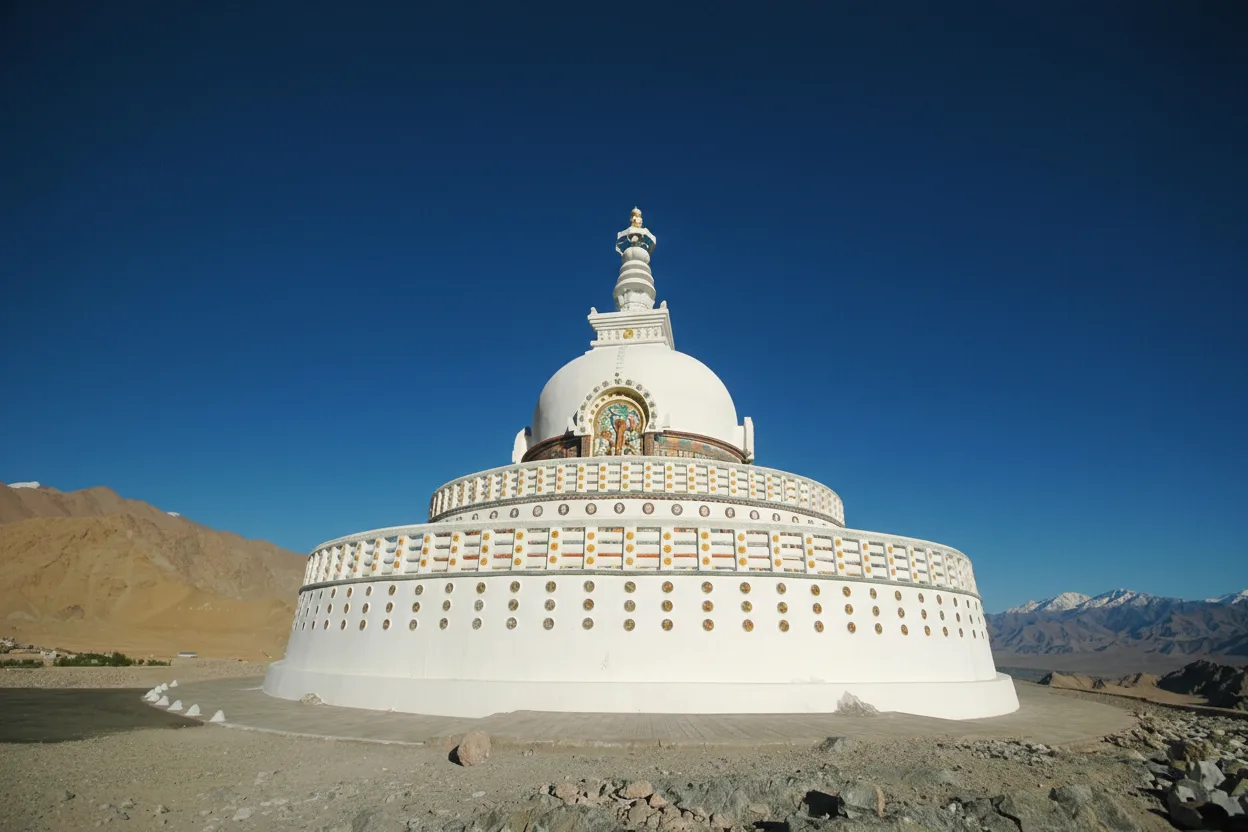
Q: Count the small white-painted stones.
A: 9